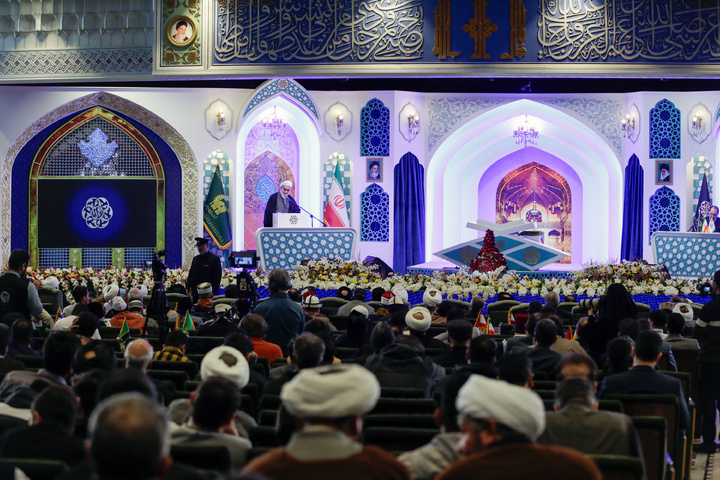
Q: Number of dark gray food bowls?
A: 0